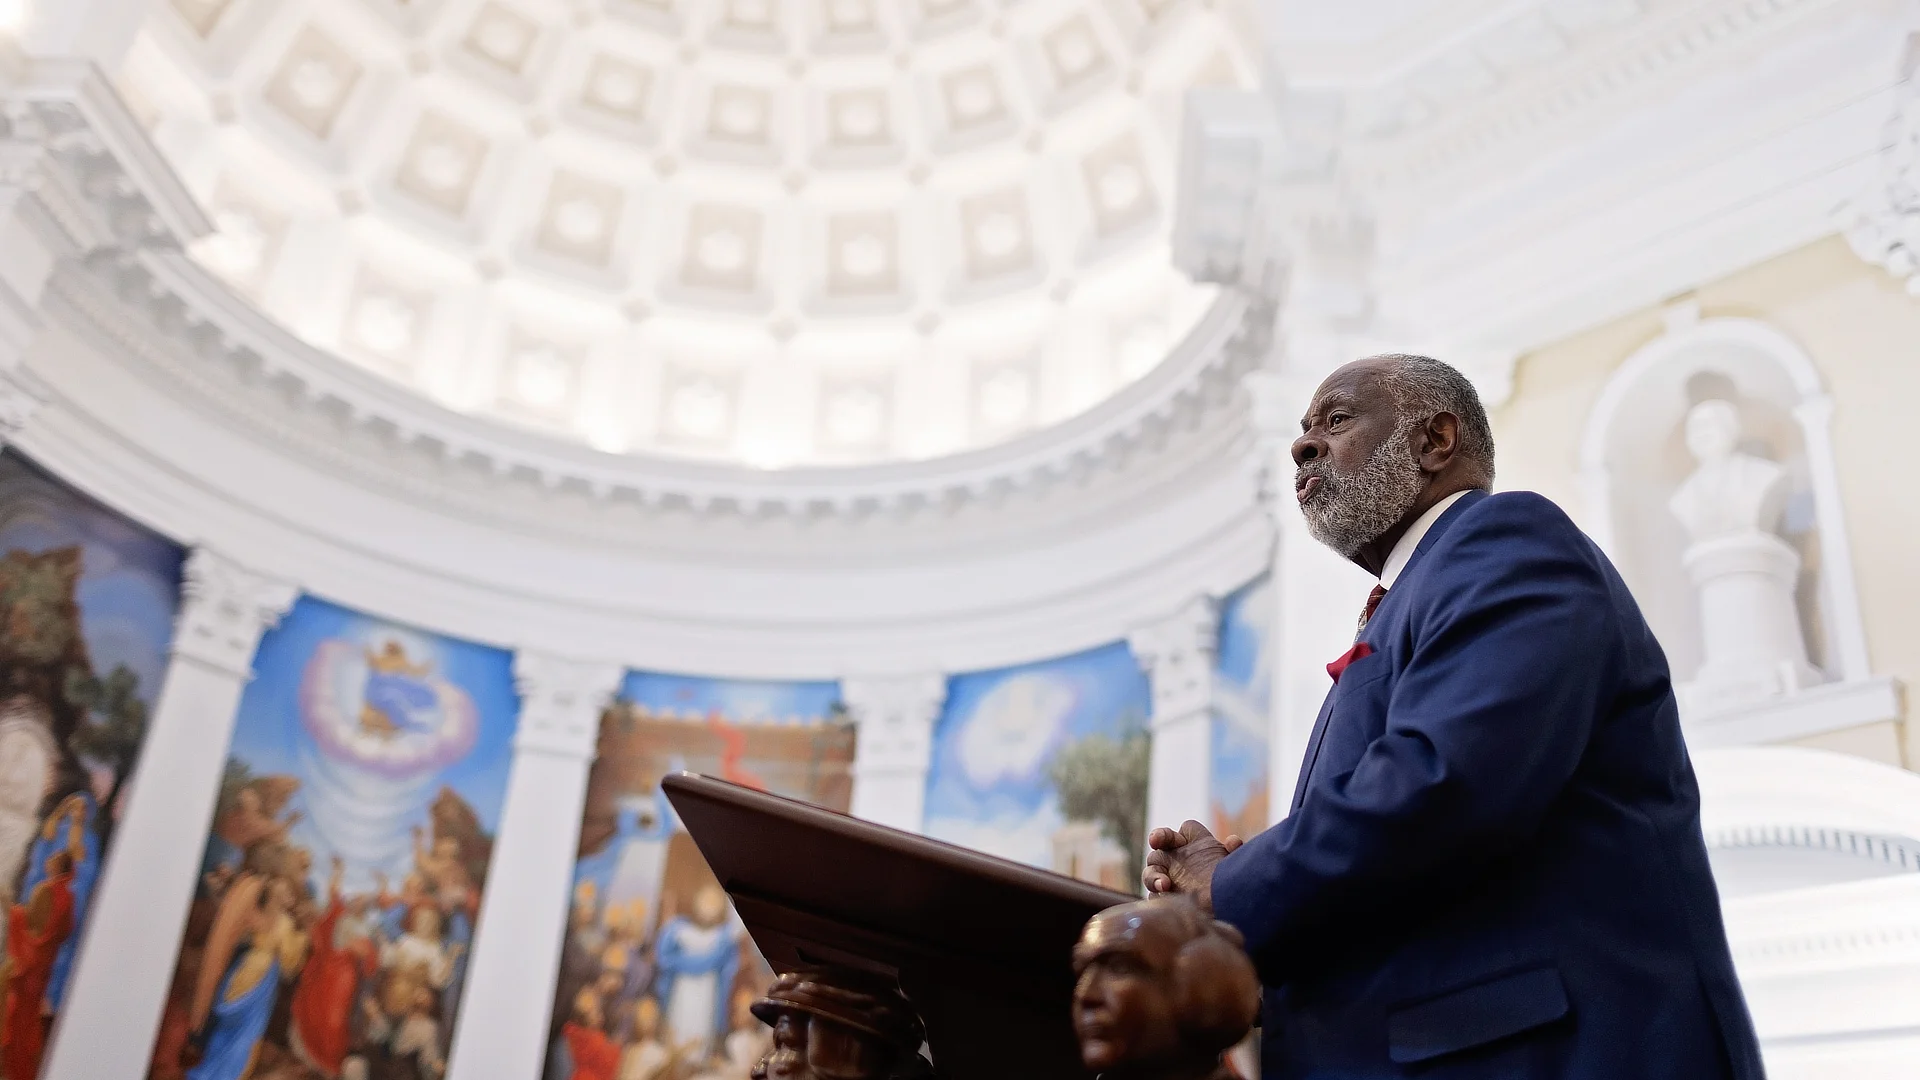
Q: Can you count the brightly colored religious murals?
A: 5